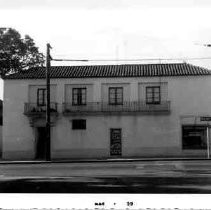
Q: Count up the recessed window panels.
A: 4